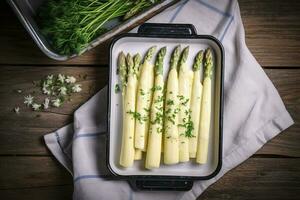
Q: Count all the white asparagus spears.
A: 9